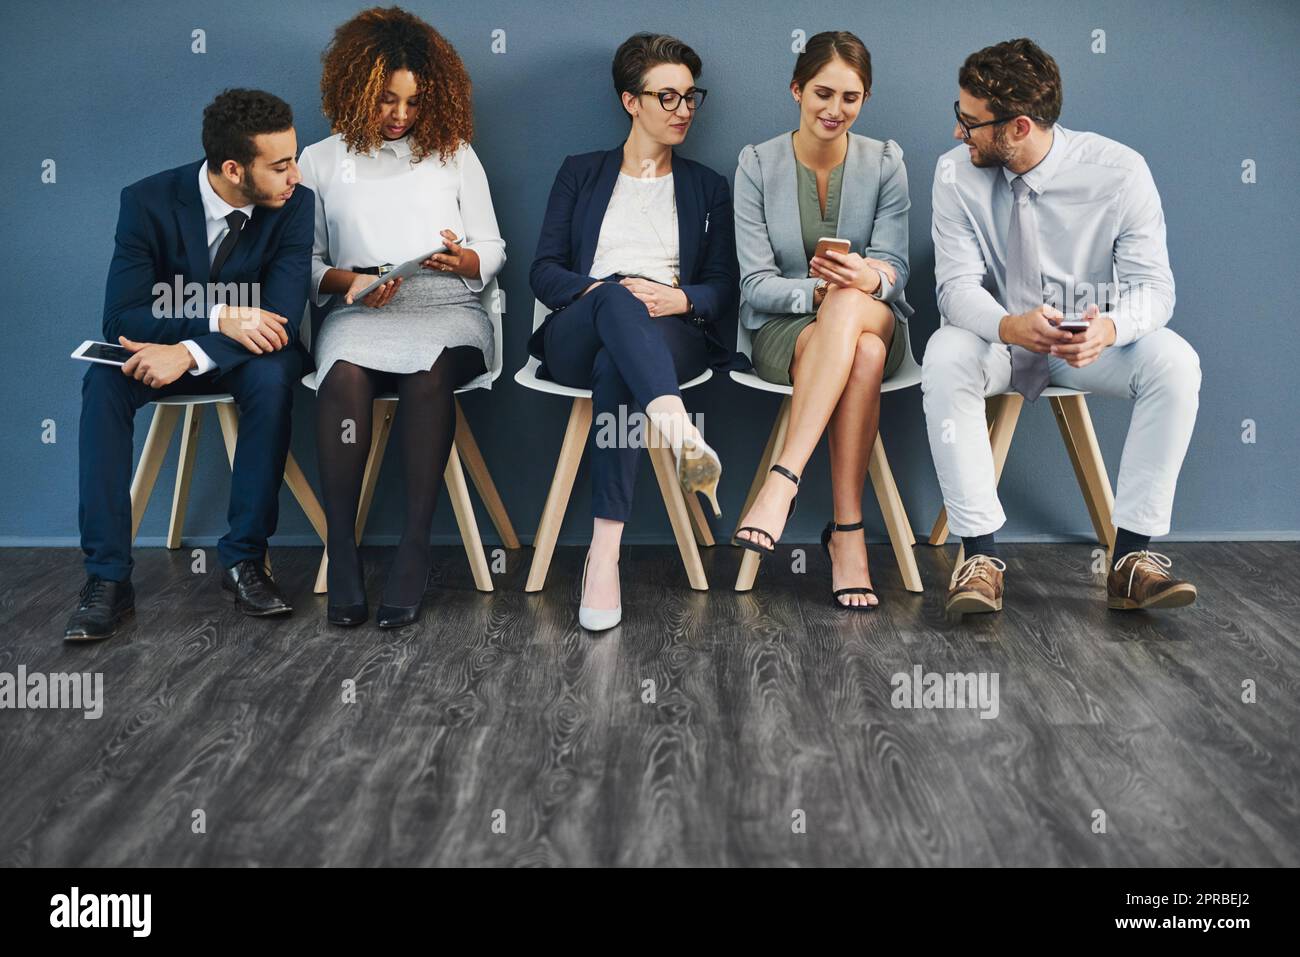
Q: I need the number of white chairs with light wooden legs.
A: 5